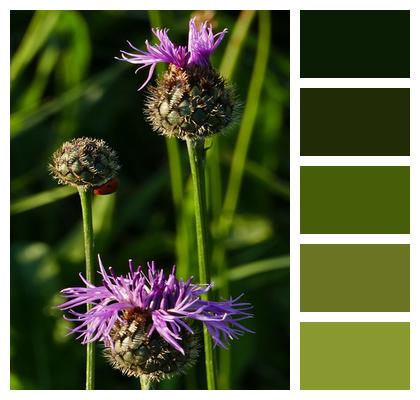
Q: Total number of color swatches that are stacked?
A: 5